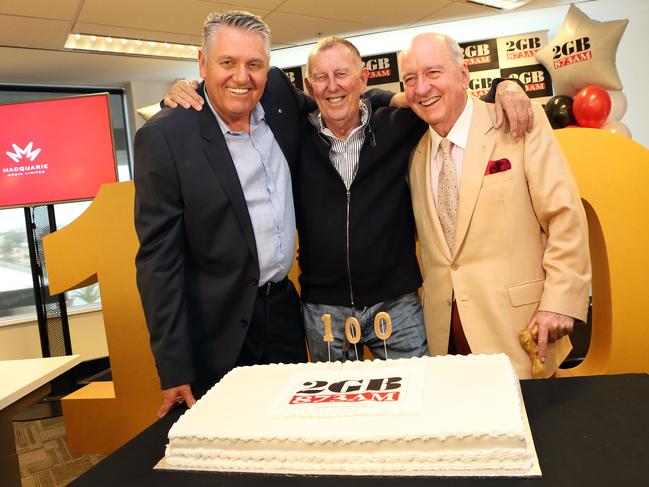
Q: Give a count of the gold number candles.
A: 3